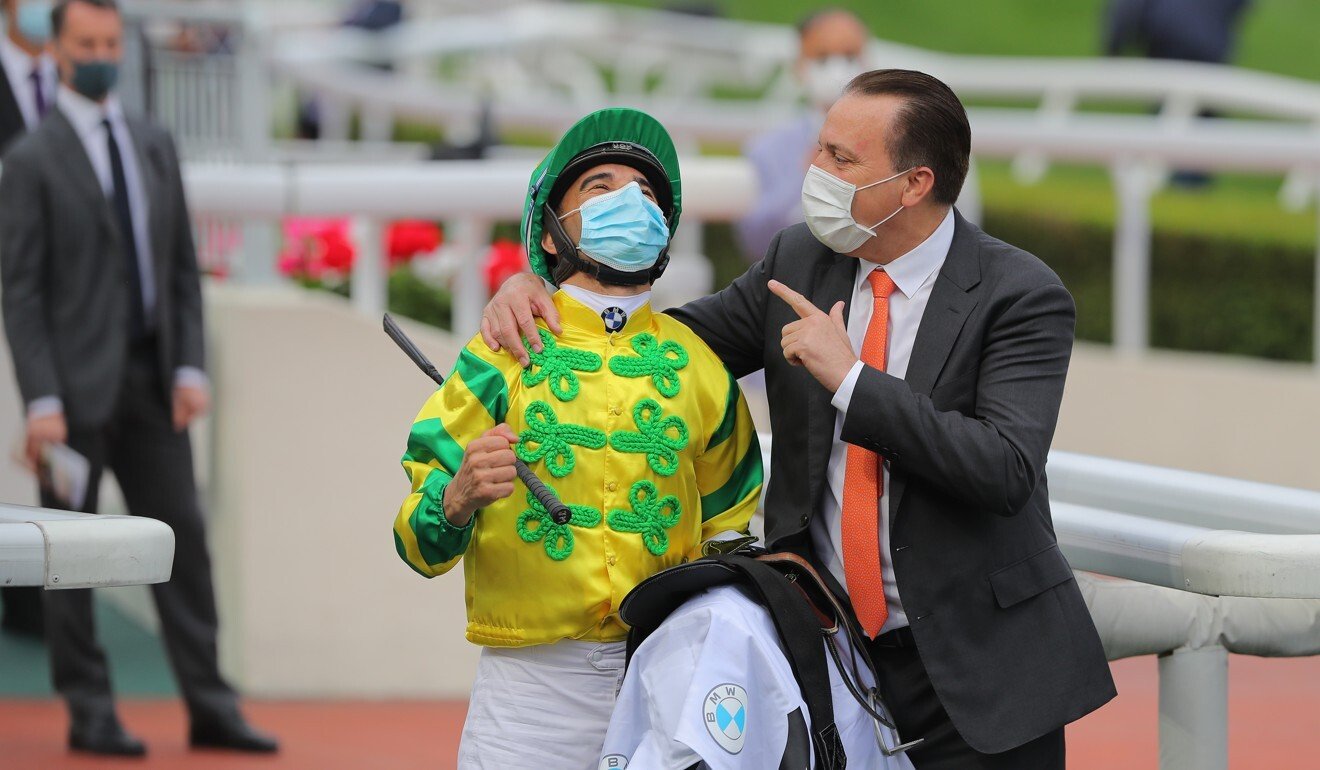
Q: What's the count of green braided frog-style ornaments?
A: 6